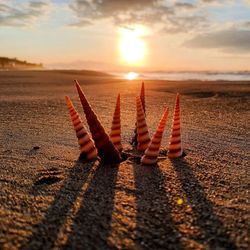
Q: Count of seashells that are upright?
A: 7